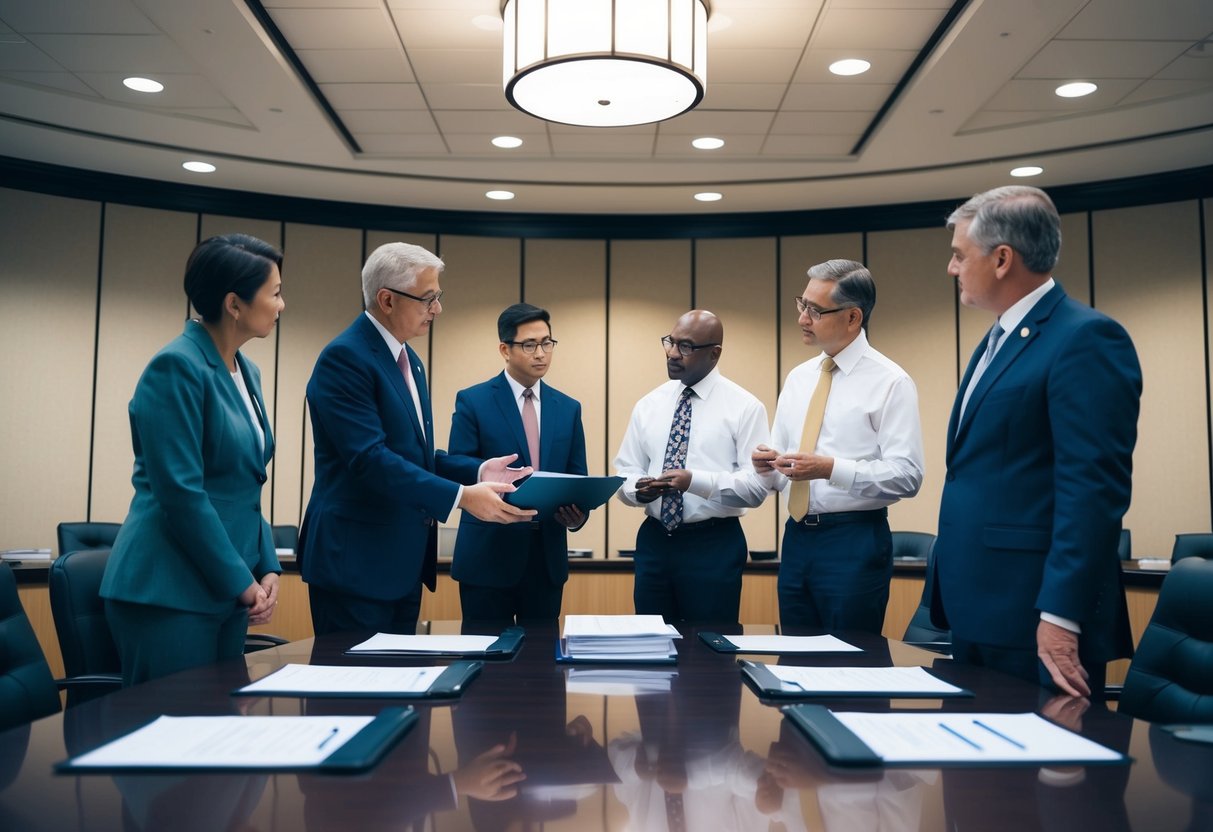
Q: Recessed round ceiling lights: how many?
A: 9